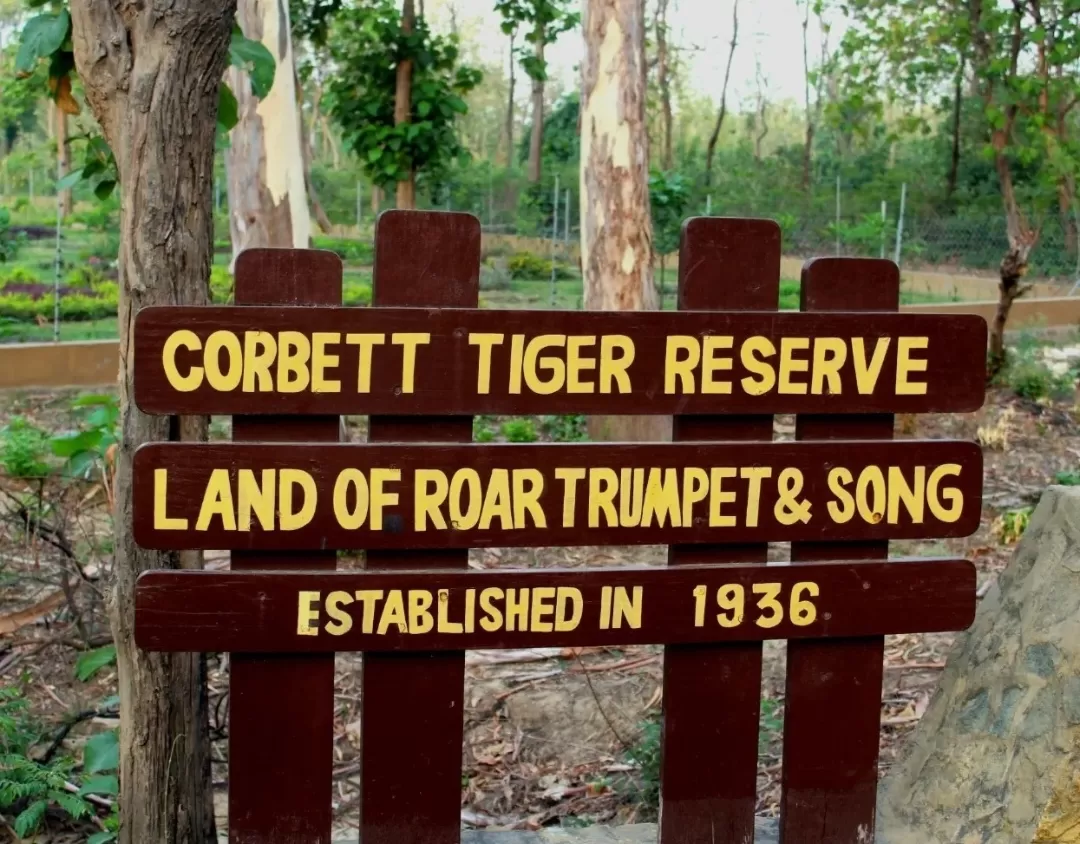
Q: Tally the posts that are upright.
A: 4